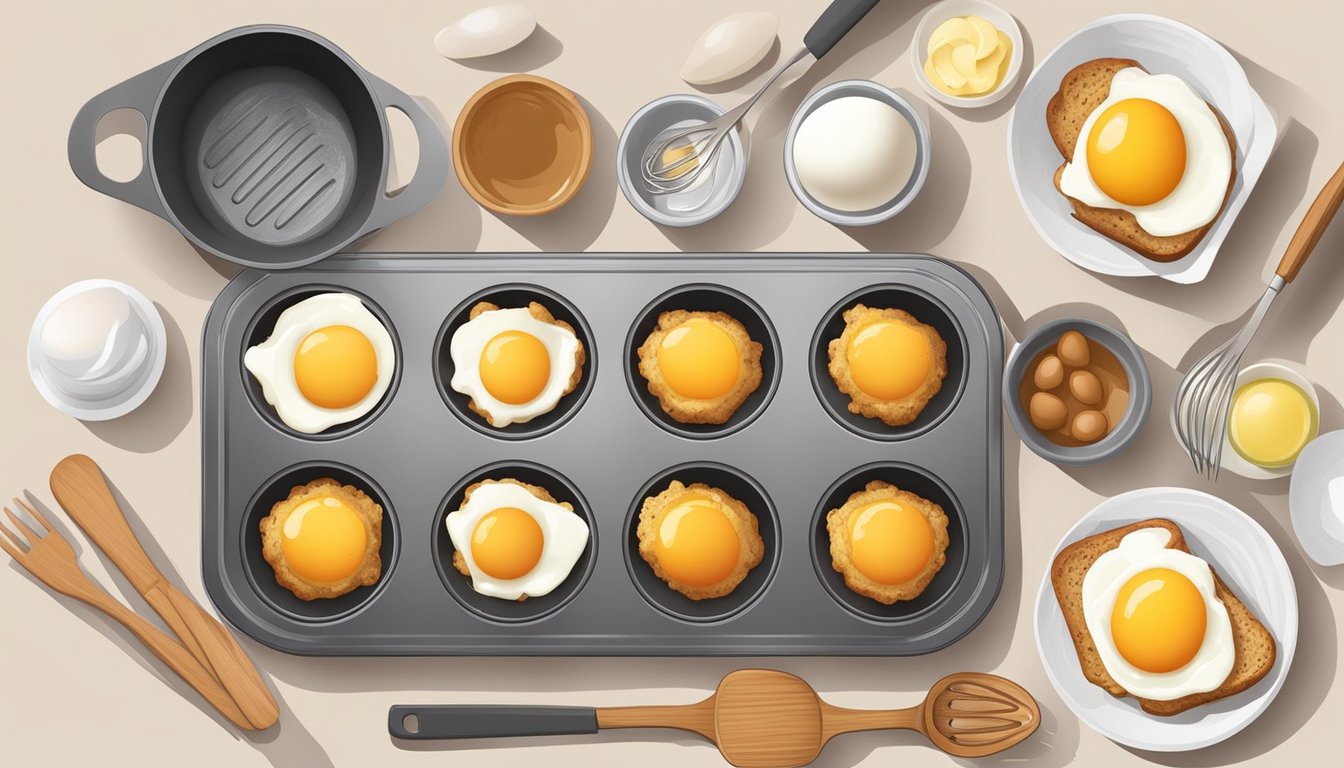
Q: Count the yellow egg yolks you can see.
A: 10